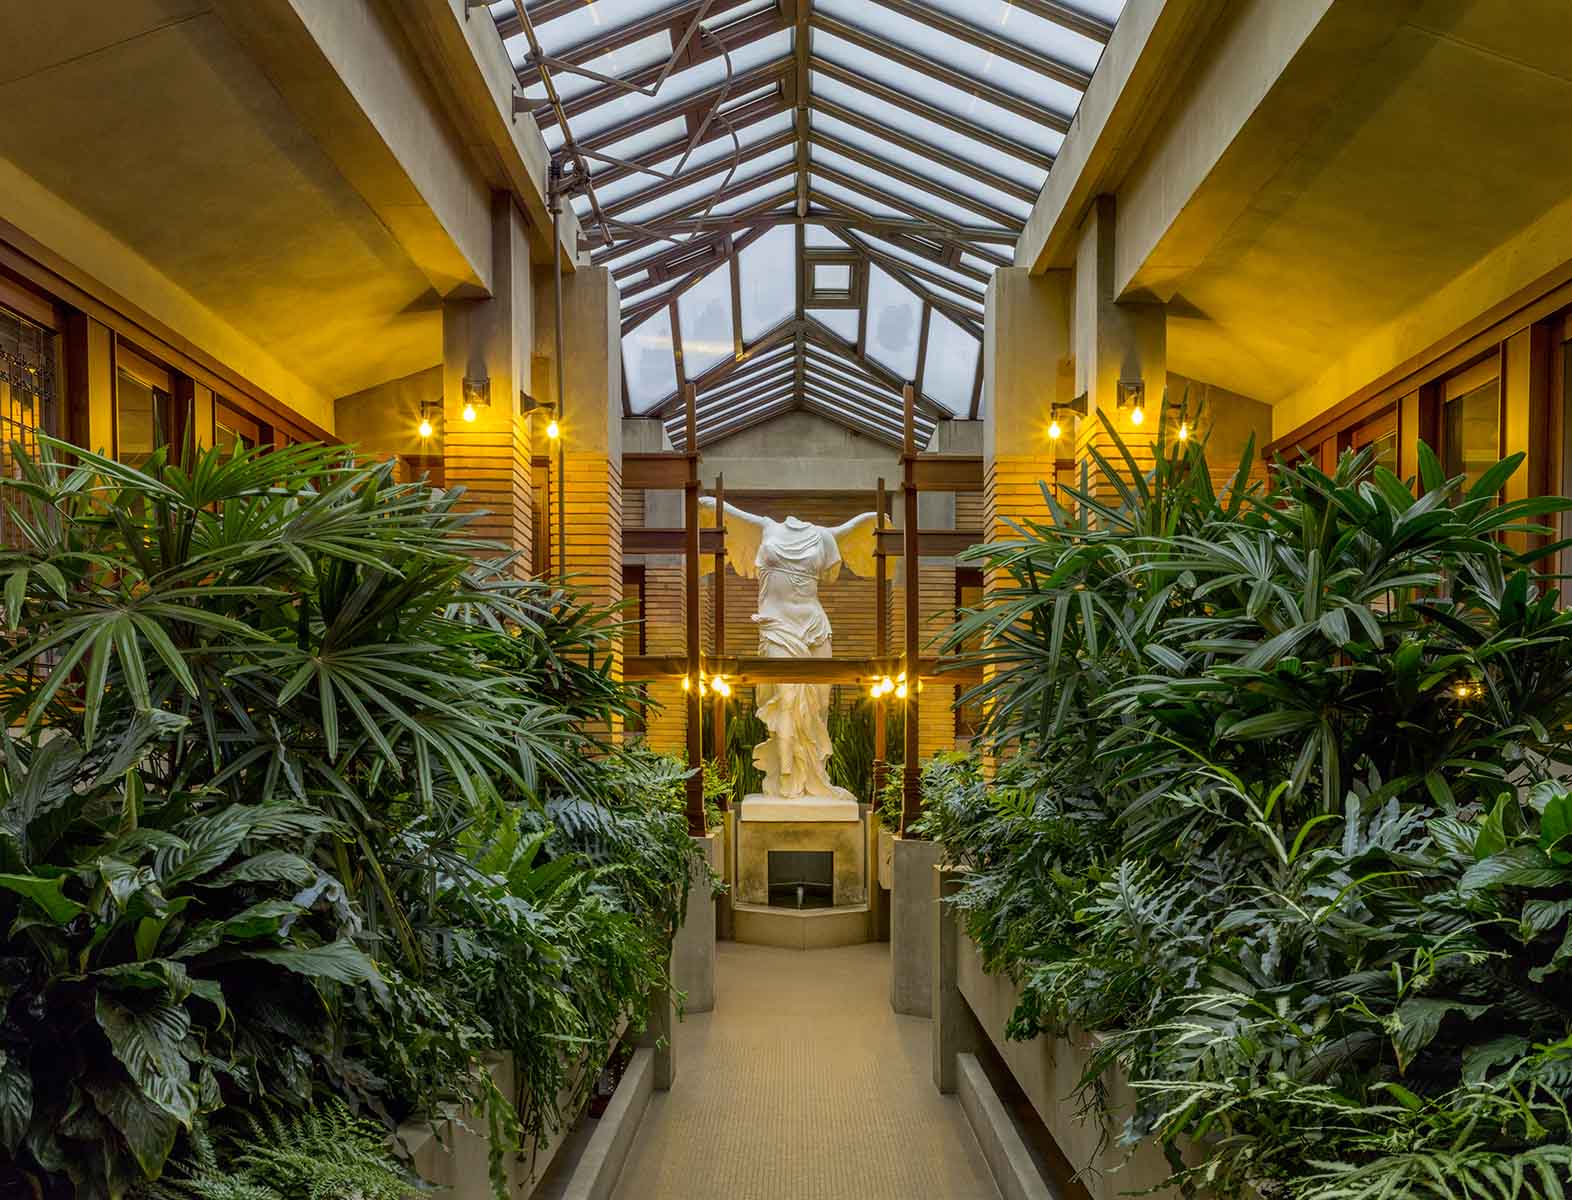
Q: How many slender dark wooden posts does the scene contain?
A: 4